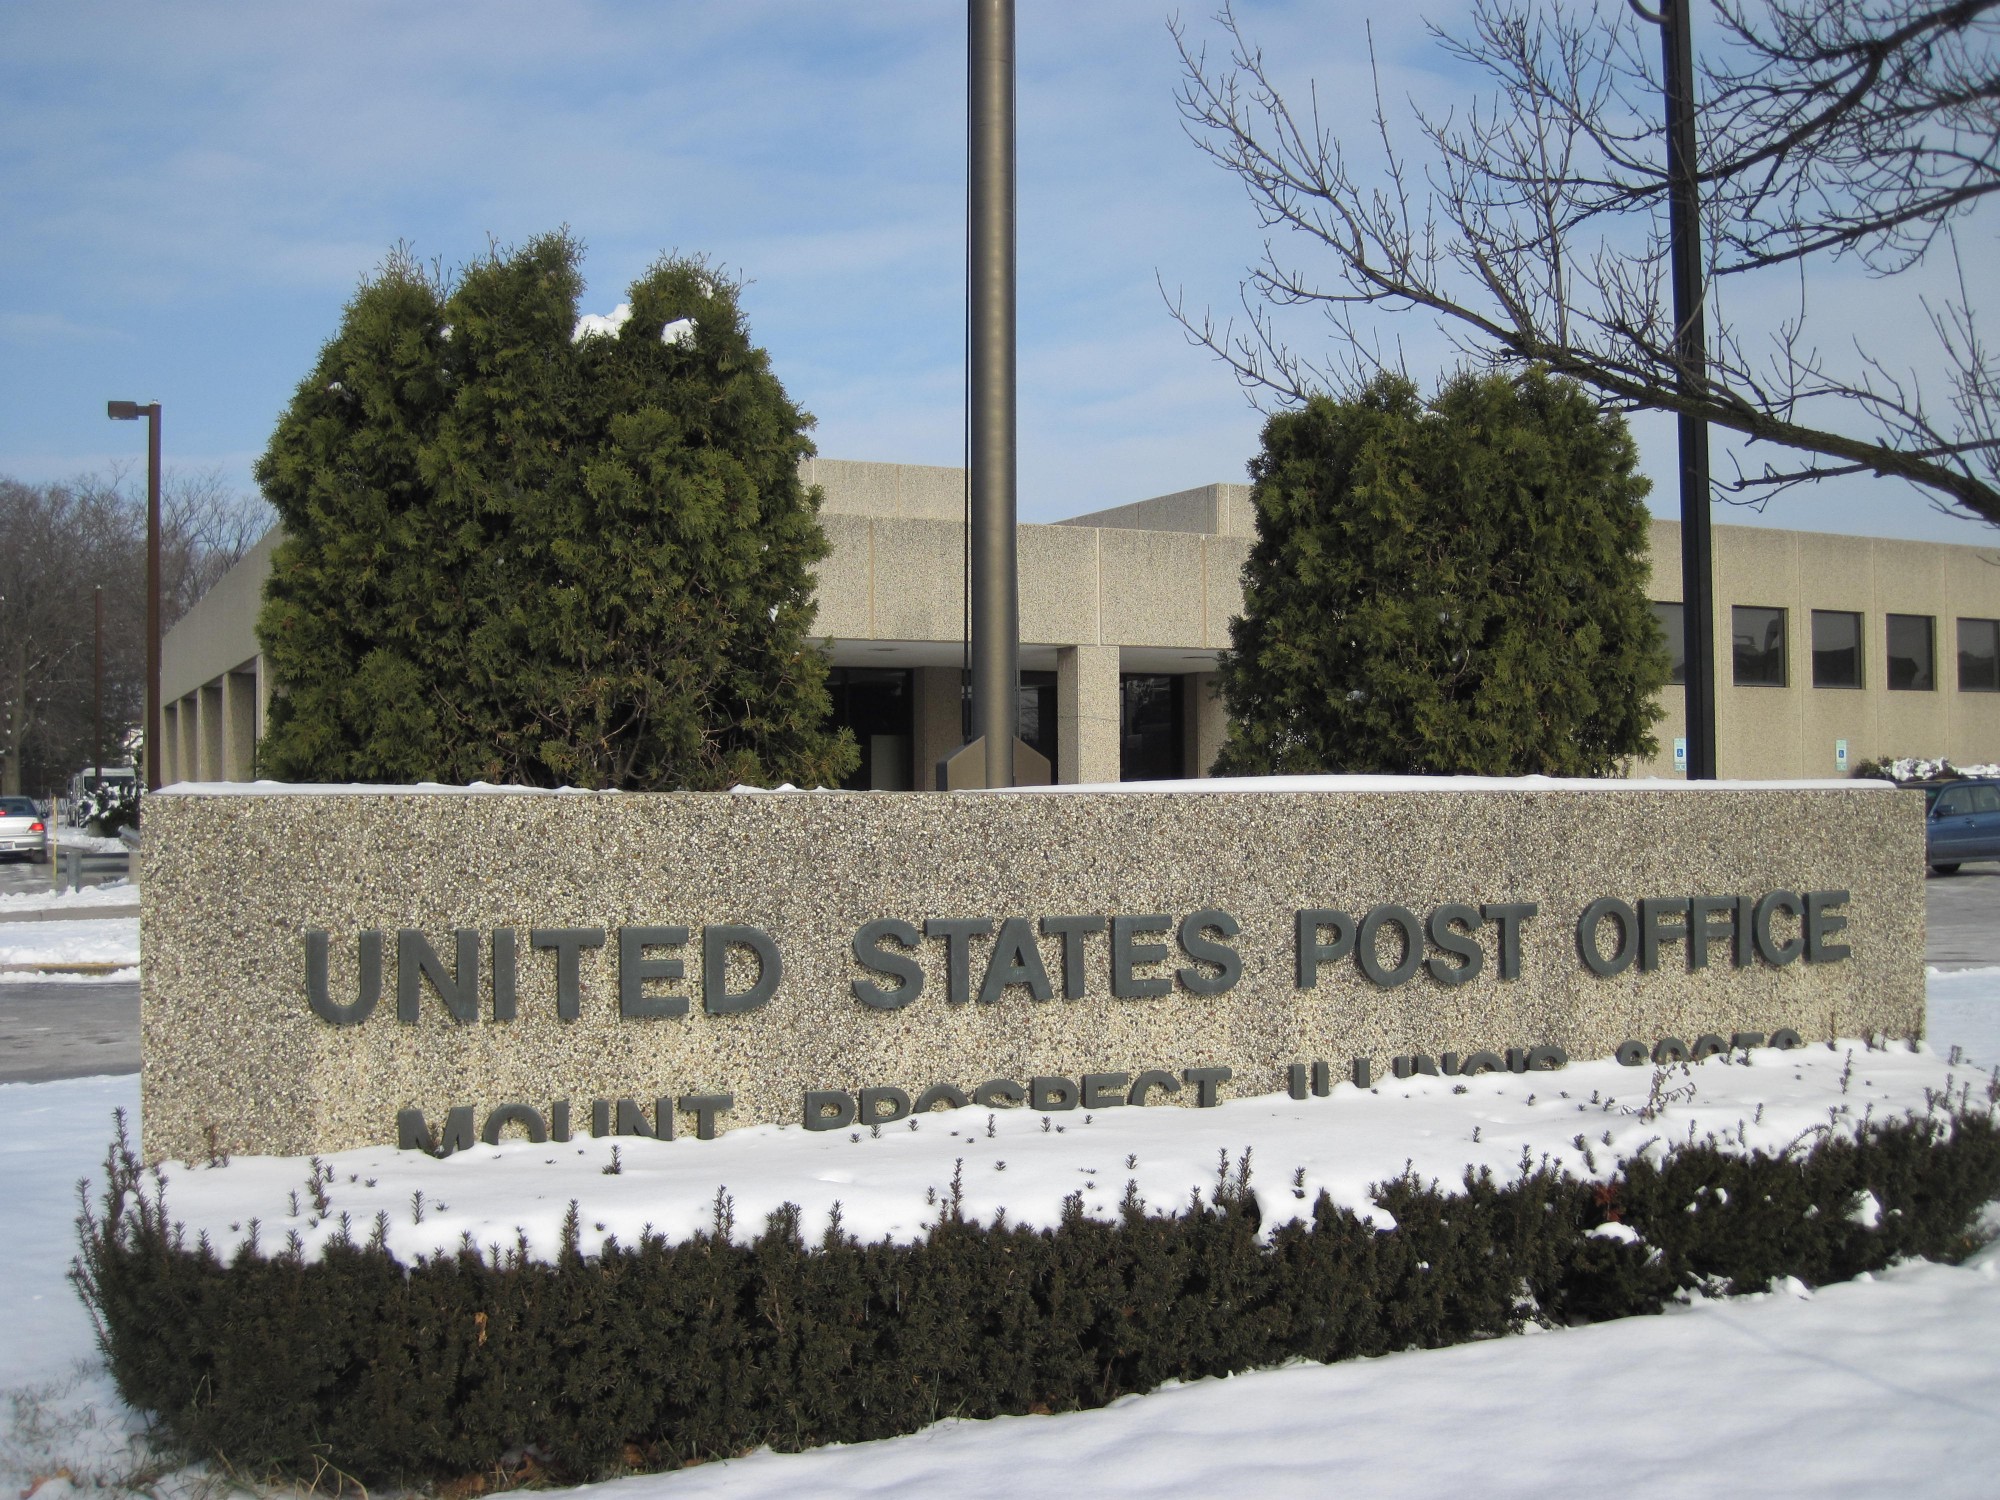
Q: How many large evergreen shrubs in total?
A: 2